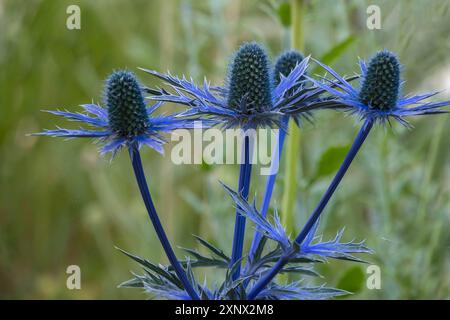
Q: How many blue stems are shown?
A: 4